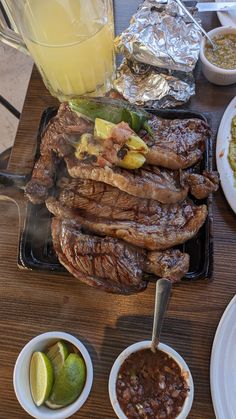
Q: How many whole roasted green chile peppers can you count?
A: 1